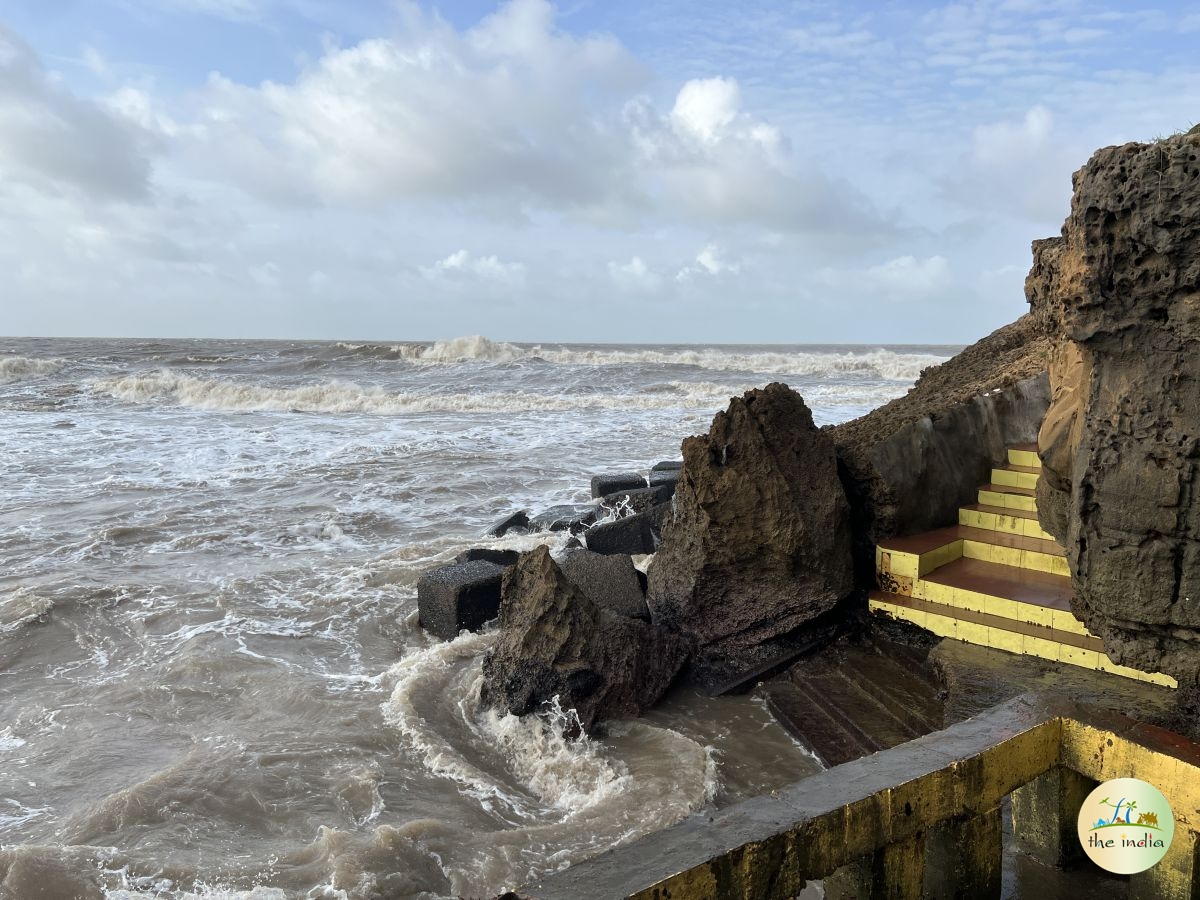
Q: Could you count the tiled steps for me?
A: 7